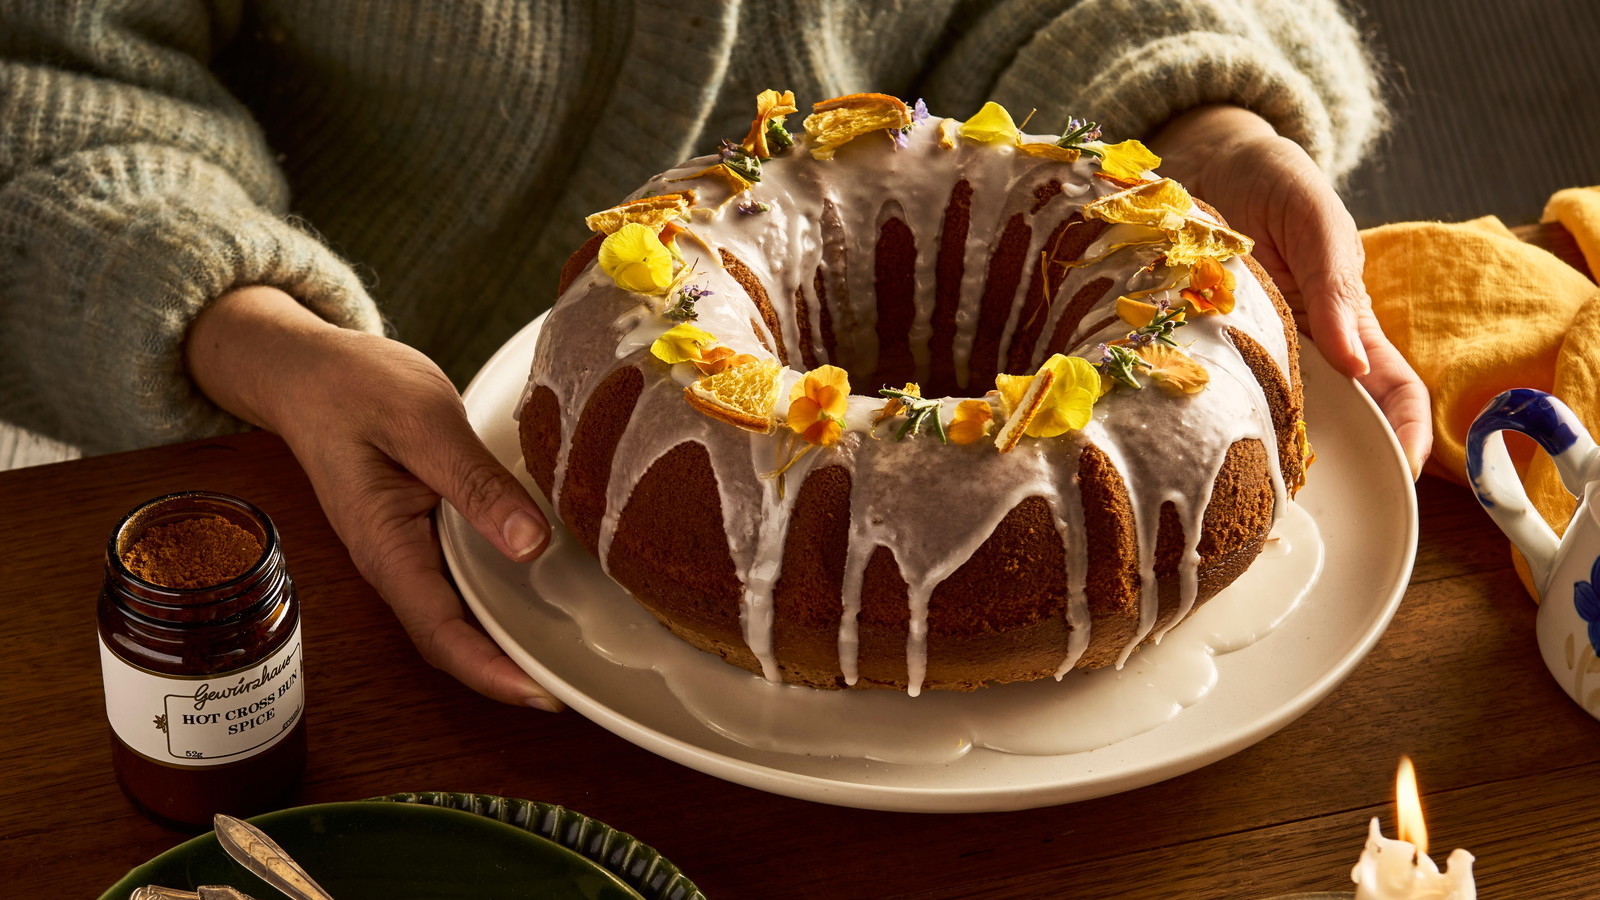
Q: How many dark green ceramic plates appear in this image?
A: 2